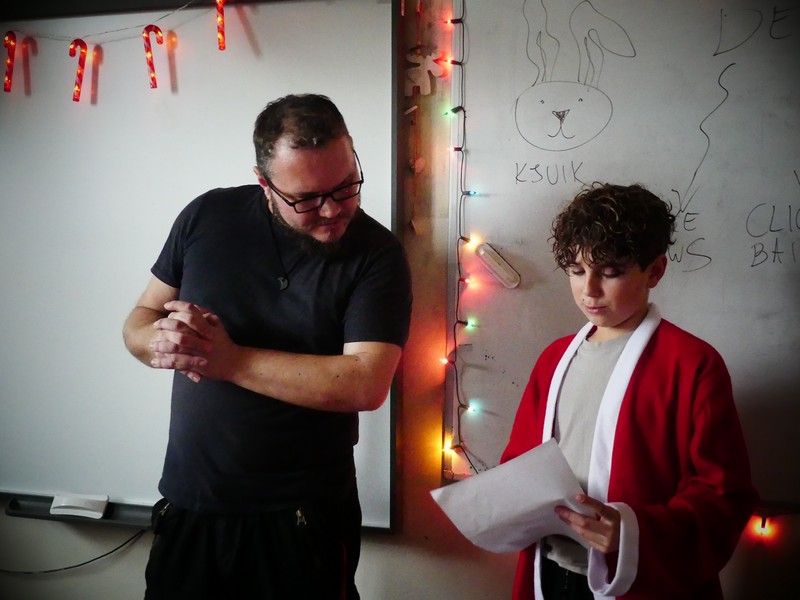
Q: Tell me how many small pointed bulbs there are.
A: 12